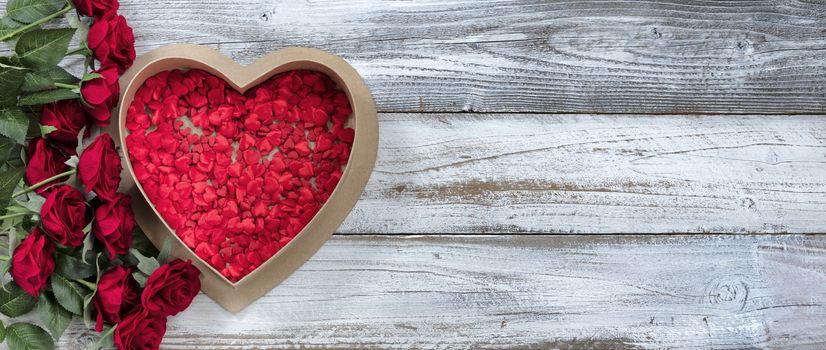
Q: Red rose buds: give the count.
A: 12